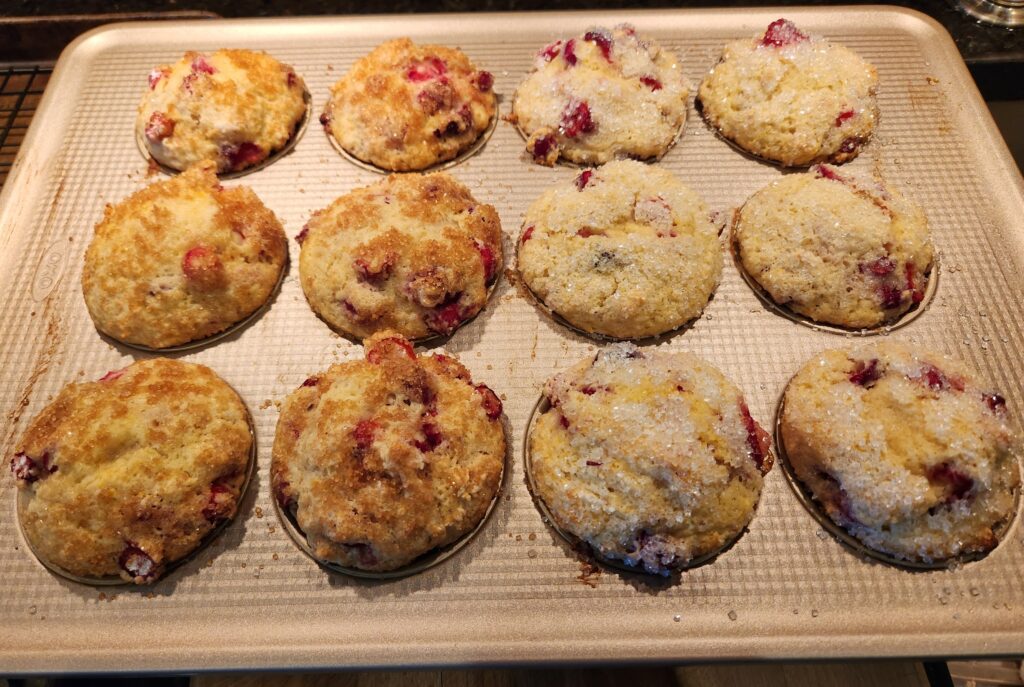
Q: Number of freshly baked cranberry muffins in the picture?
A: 12